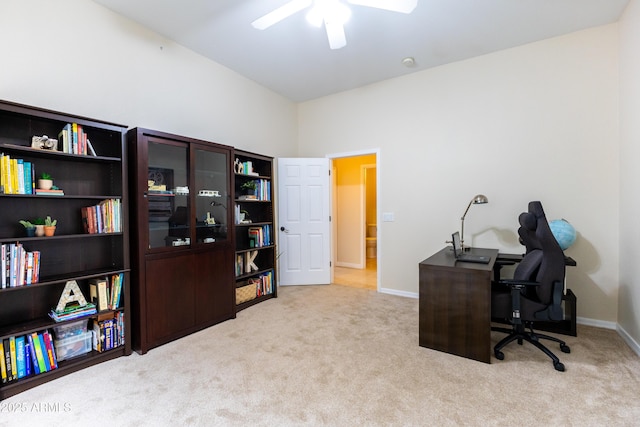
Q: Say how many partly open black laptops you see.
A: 1